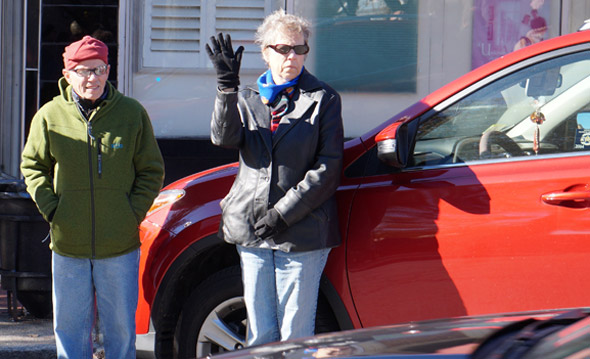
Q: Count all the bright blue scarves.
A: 1